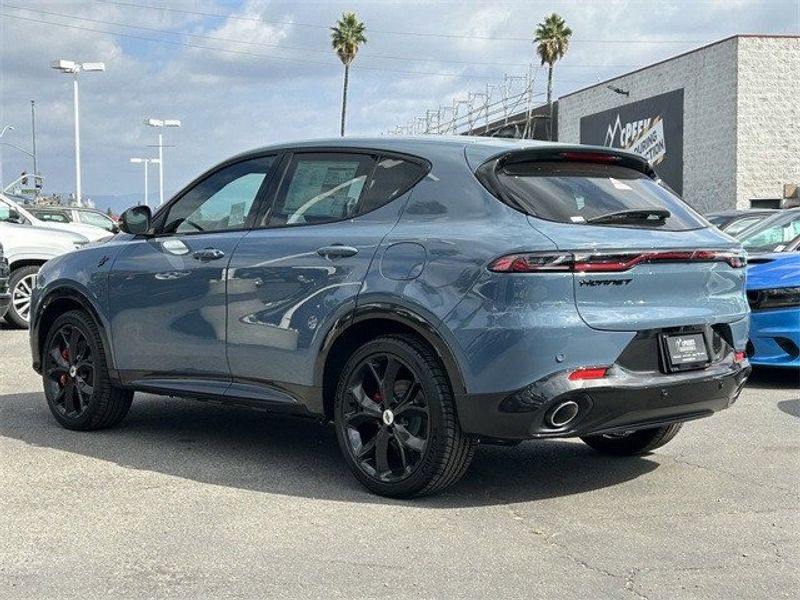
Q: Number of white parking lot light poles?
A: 3